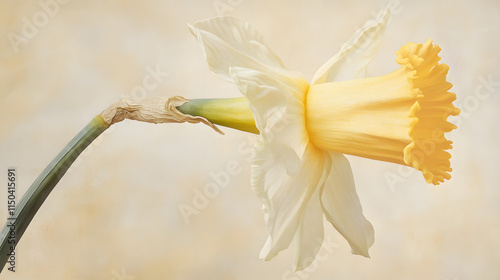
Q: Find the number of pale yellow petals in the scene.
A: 6